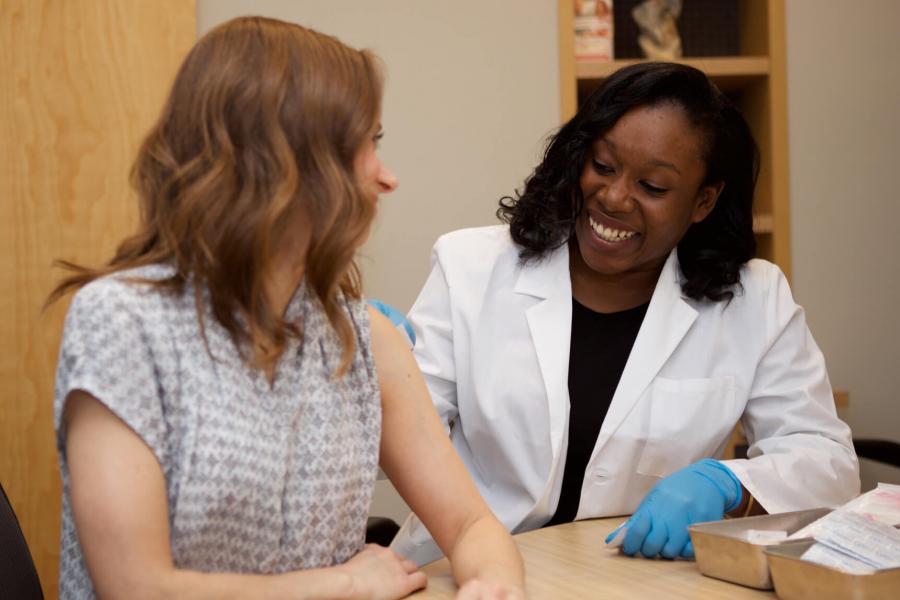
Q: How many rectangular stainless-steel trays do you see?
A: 2